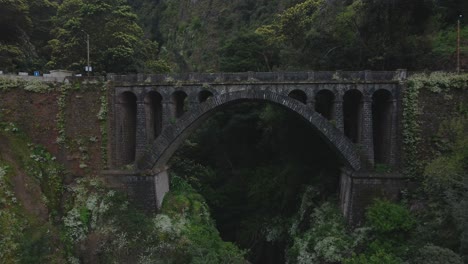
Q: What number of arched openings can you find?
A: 9